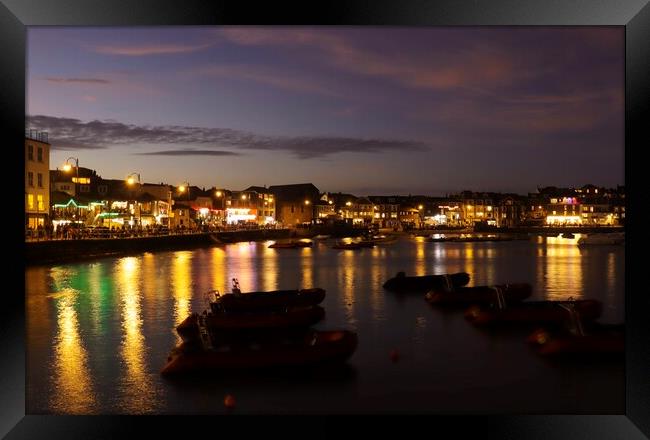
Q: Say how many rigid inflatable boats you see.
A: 7